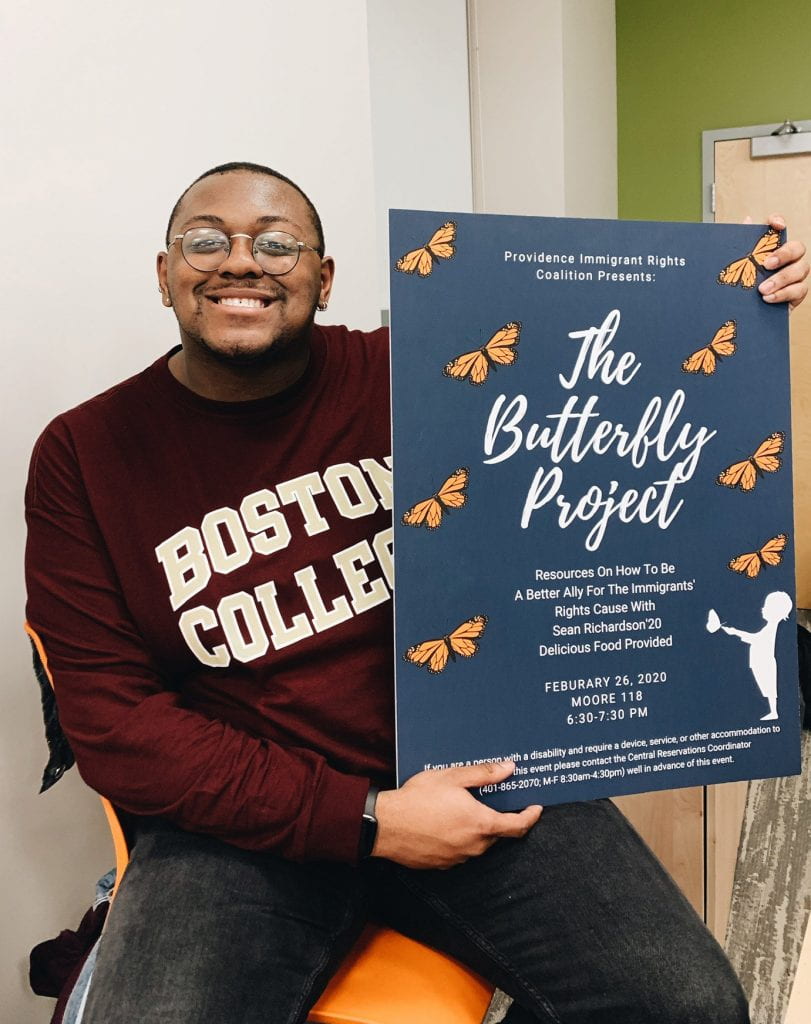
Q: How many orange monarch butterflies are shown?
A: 8